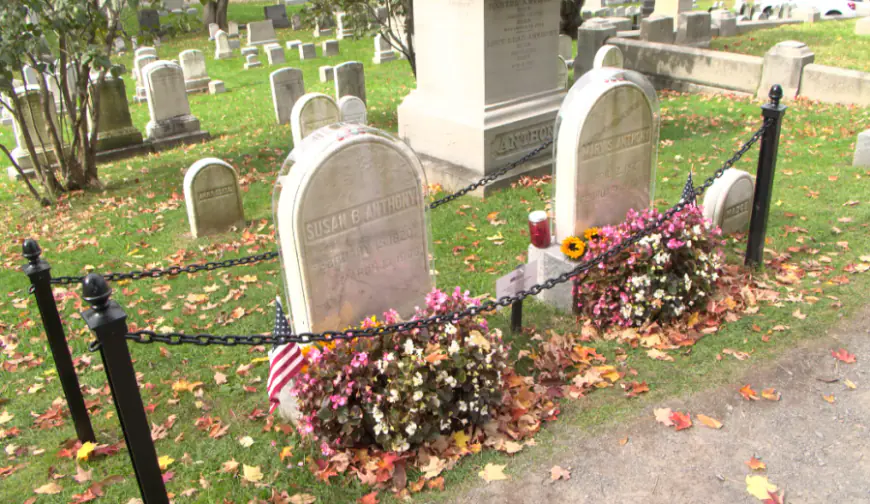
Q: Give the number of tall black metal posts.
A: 3